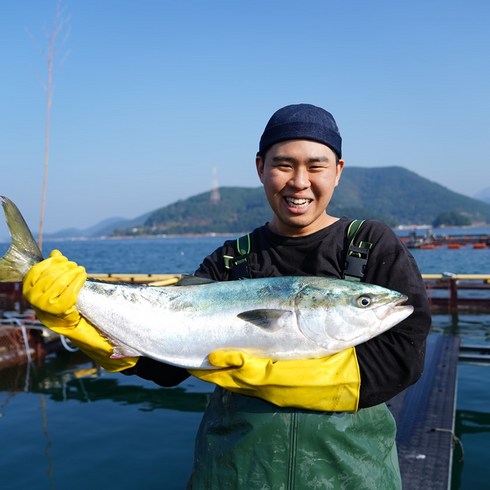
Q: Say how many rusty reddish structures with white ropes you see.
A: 1